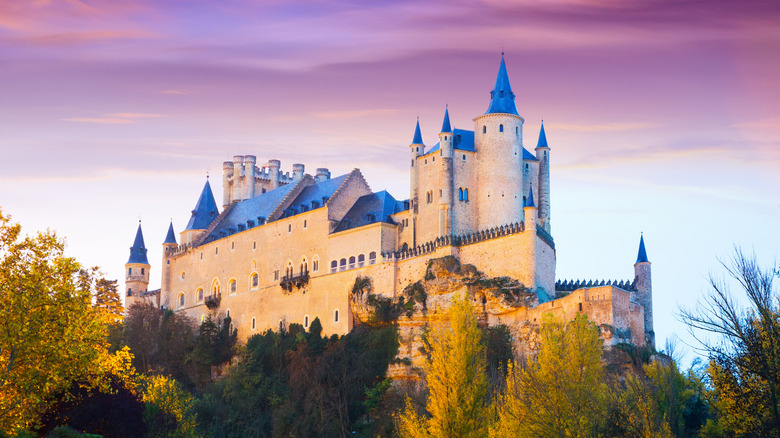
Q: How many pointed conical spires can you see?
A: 9